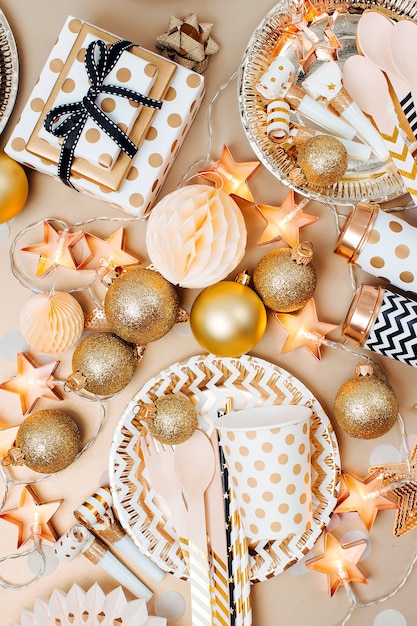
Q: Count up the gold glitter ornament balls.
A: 7